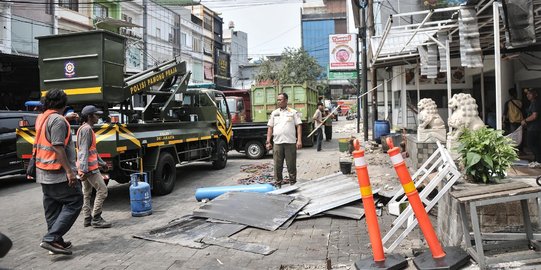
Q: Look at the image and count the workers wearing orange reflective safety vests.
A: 2